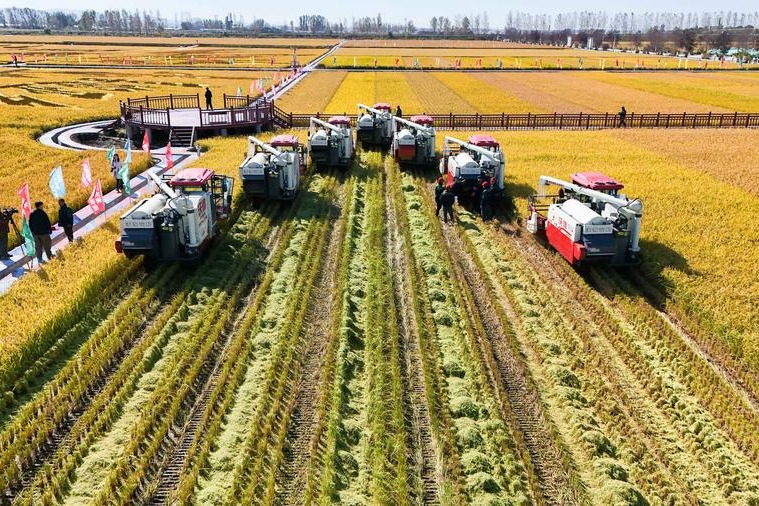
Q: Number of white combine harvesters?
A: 7